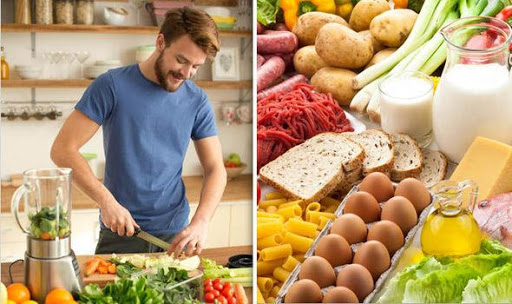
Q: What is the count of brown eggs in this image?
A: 12